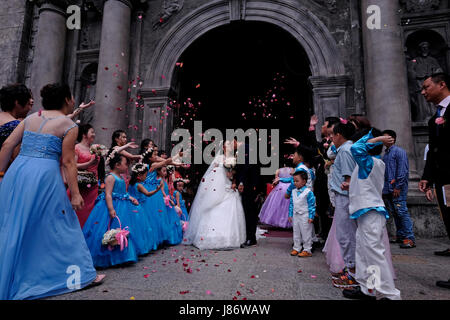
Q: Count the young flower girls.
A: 5